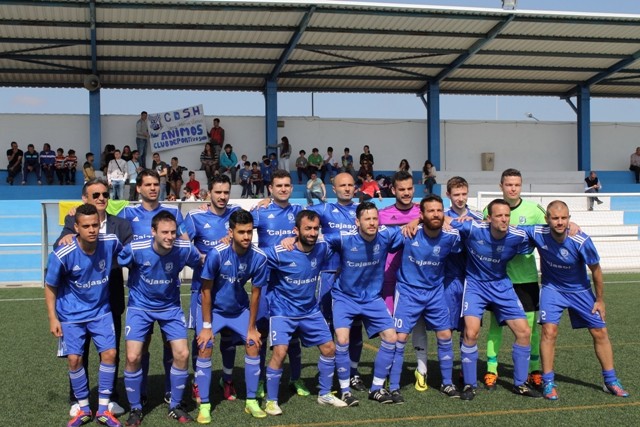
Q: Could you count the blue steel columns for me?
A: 4